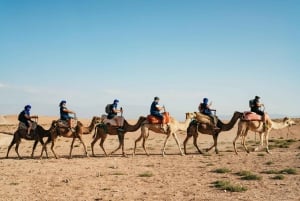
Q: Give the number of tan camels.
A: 2